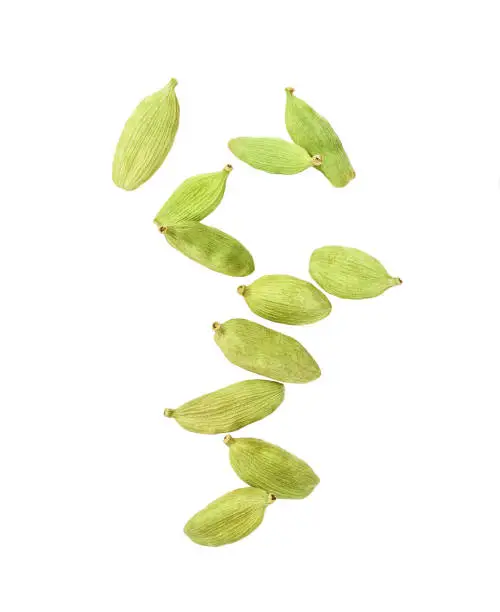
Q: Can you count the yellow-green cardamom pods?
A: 11